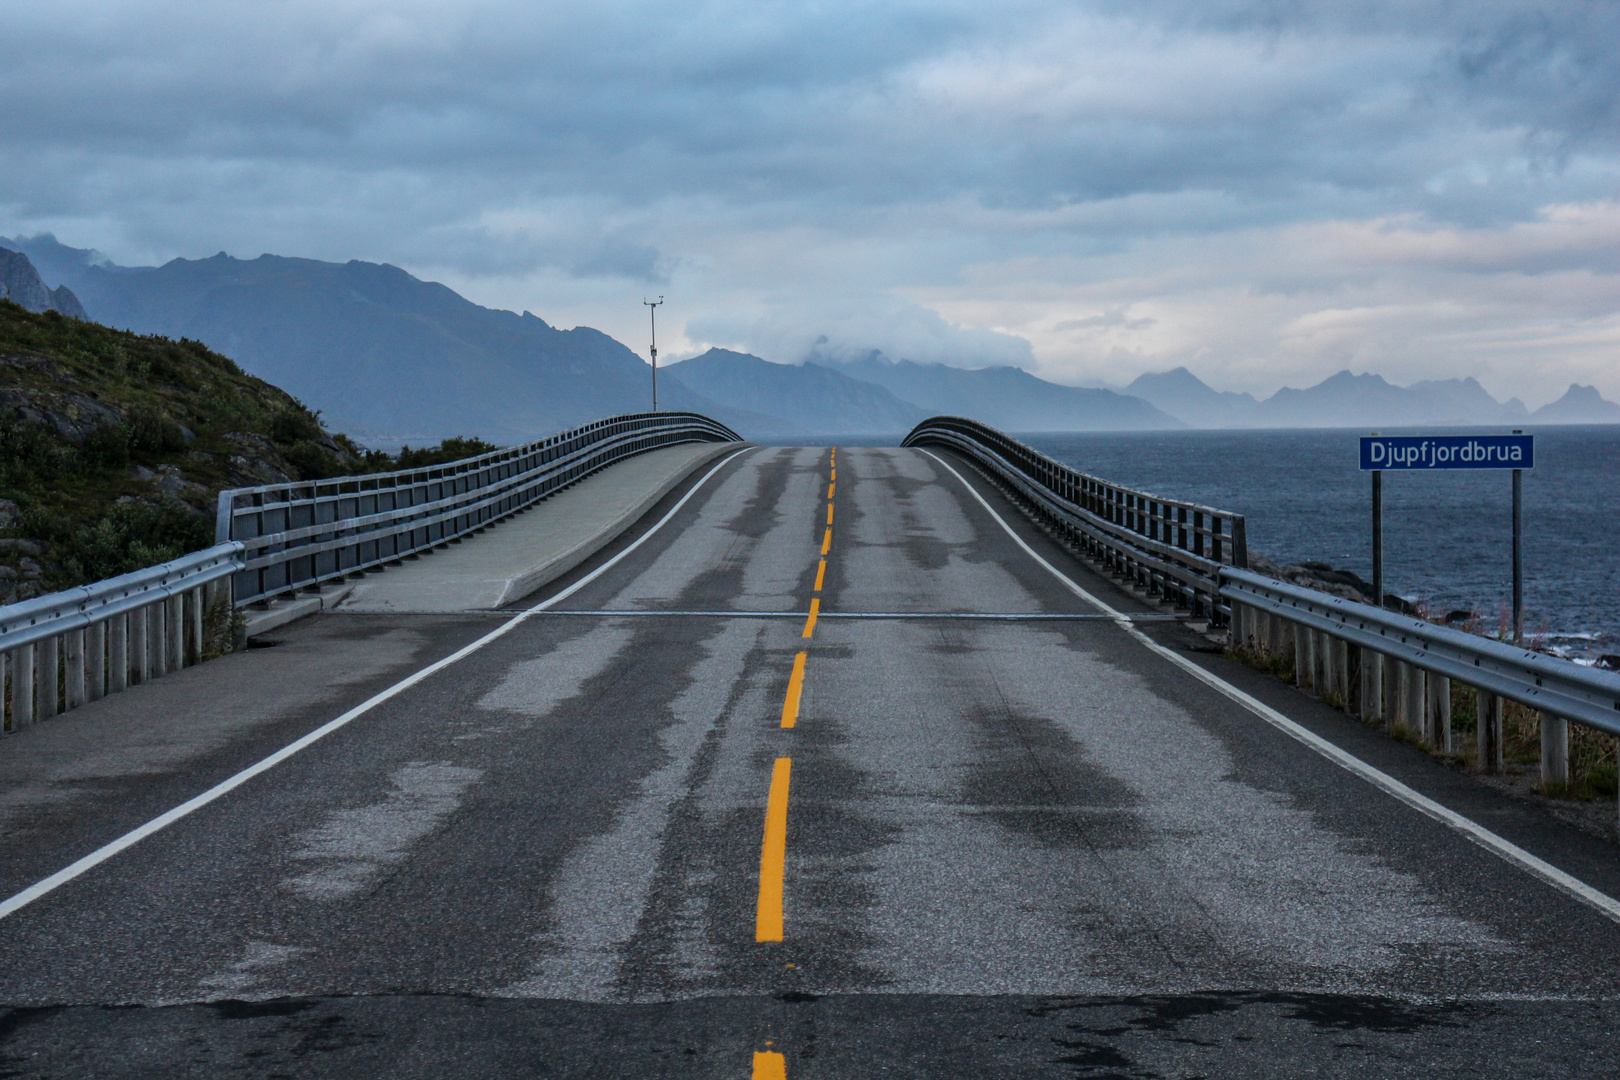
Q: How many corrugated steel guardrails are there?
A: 2